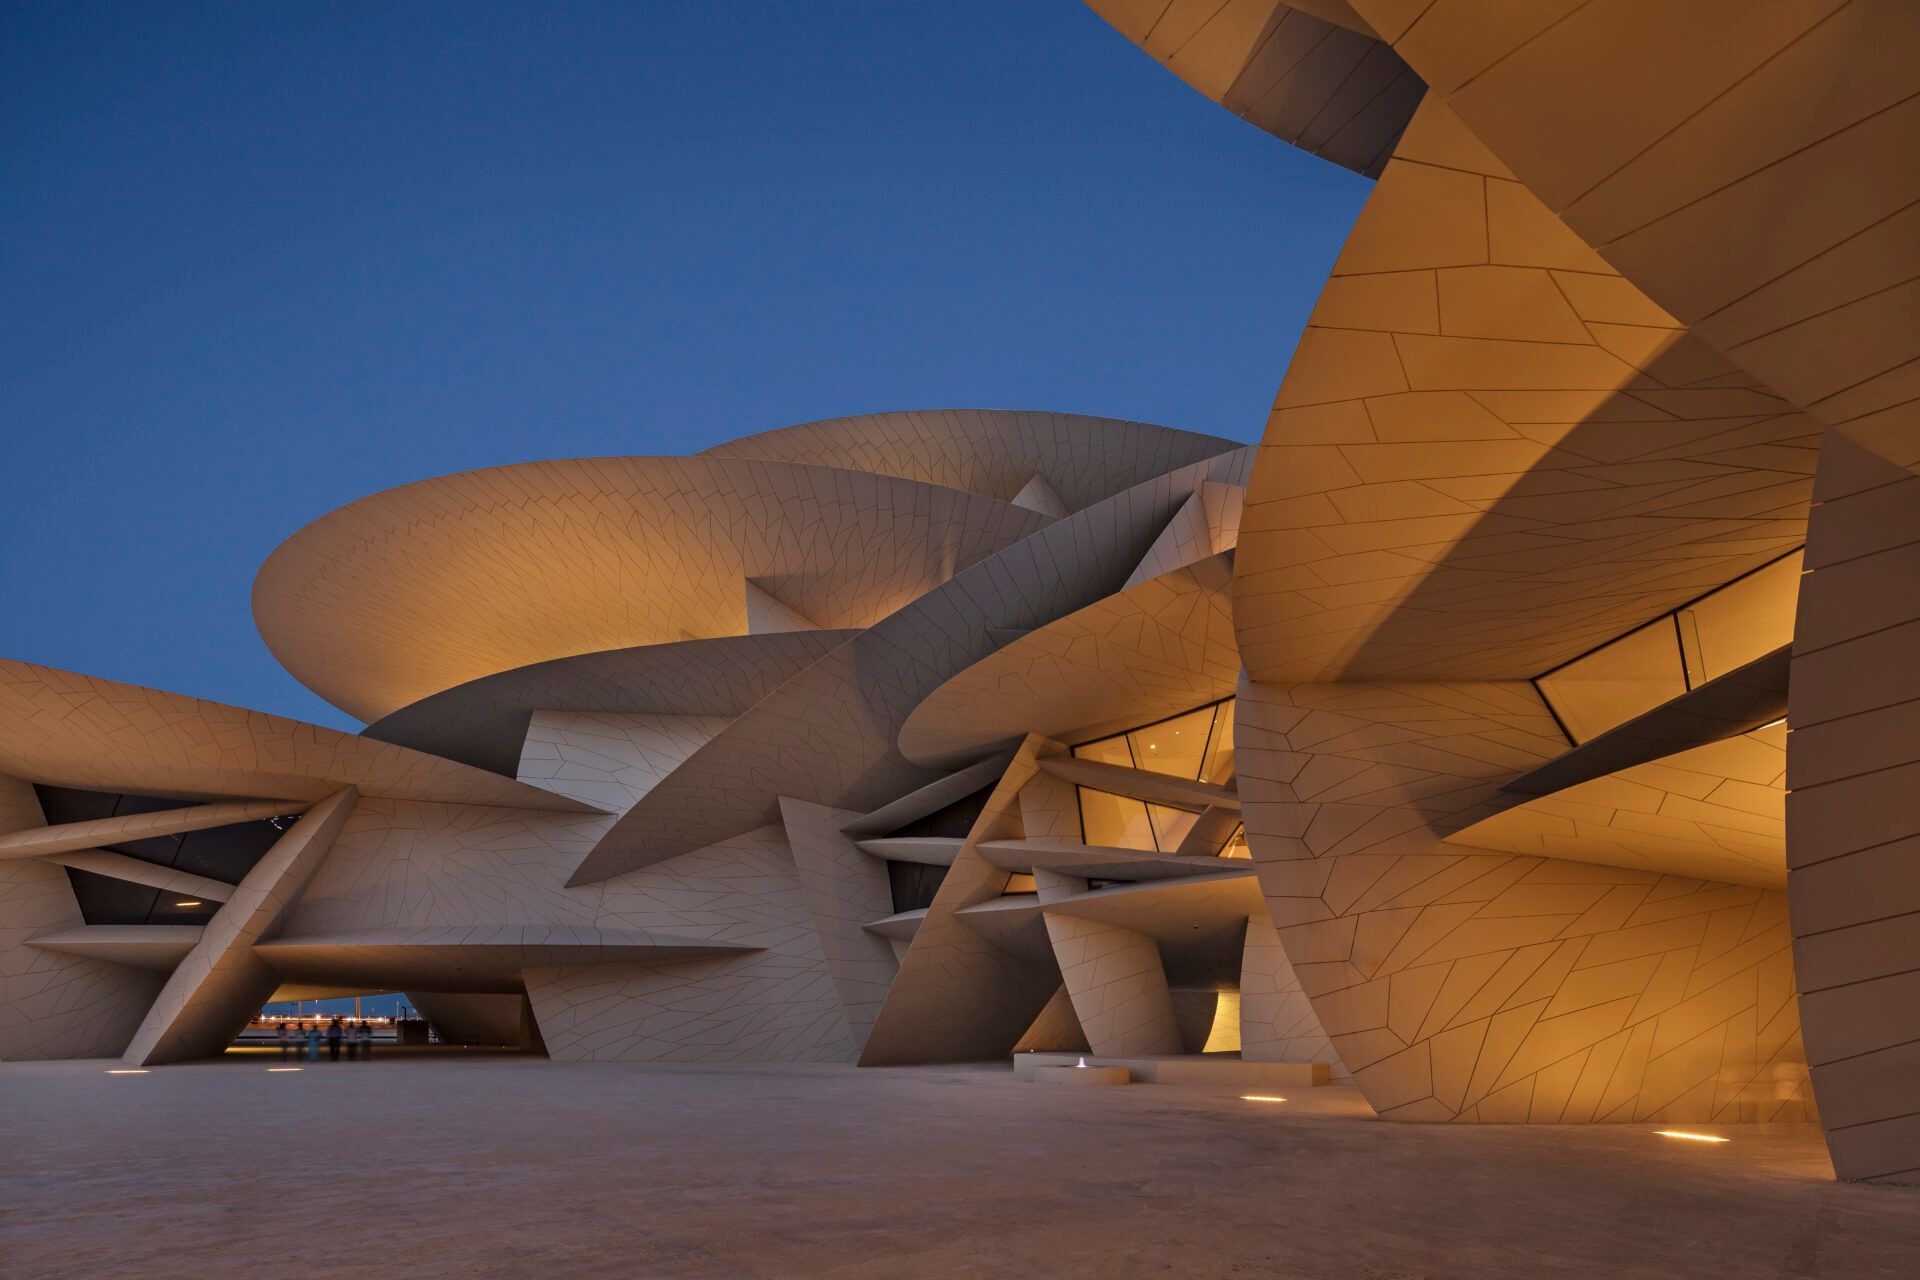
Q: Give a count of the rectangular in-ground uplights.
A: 4